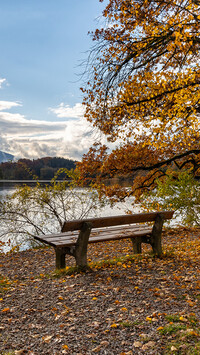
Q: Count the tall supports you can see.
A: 2